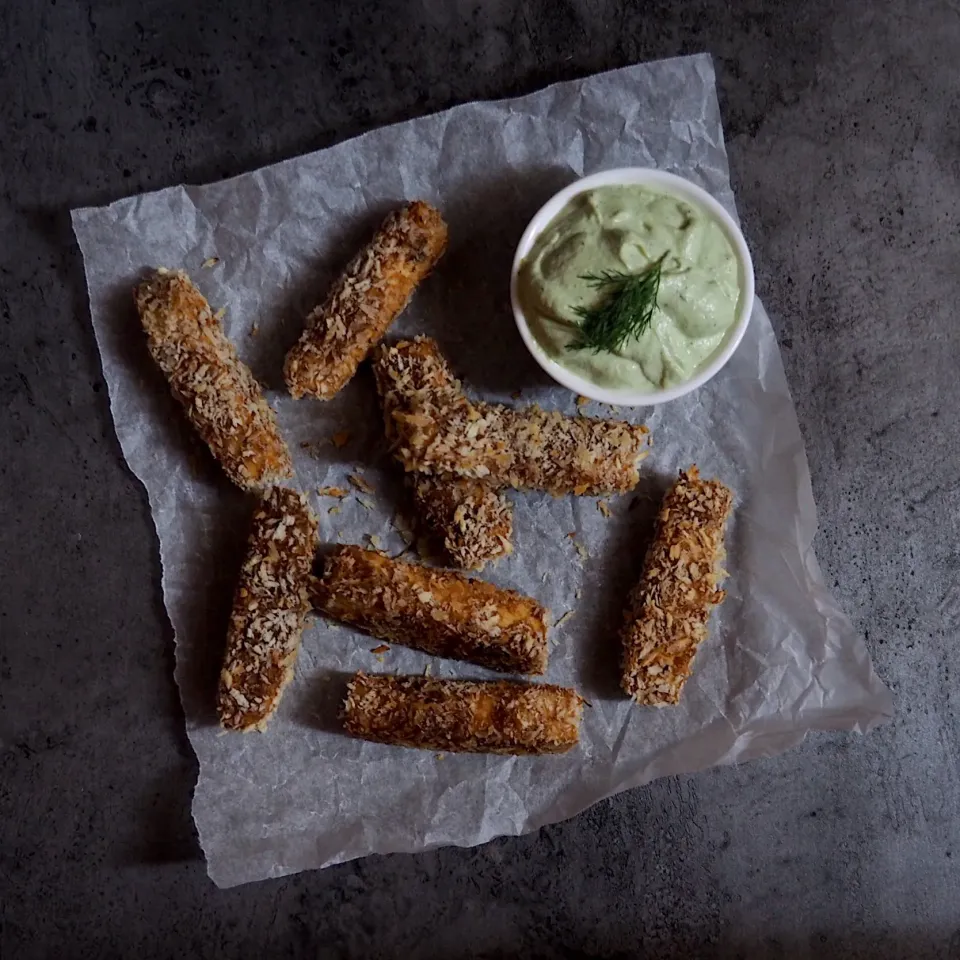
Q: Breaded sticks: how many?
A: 8